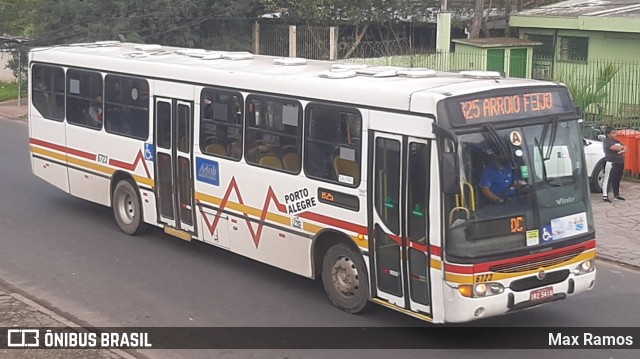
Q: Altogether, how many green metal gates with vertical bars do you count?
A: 2